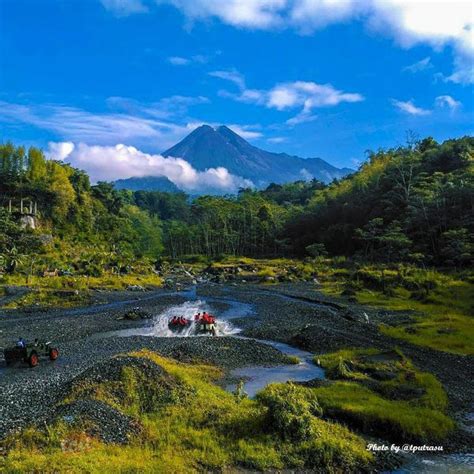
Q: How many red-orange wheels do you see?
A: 2